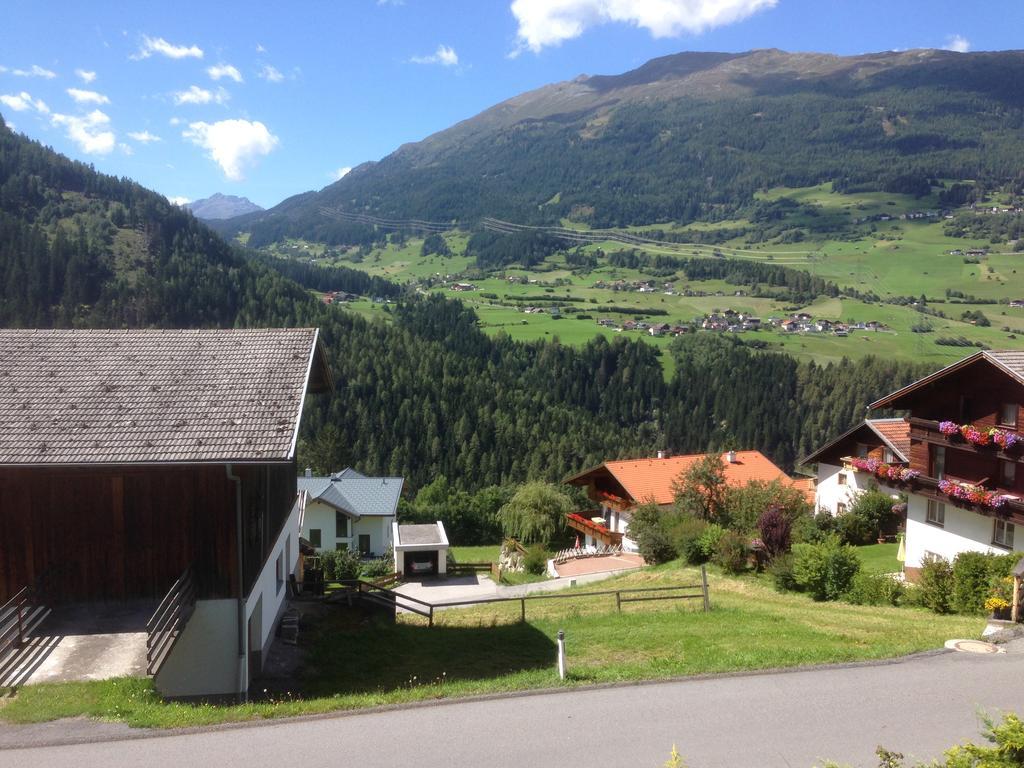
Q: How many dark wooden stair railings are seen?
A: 2